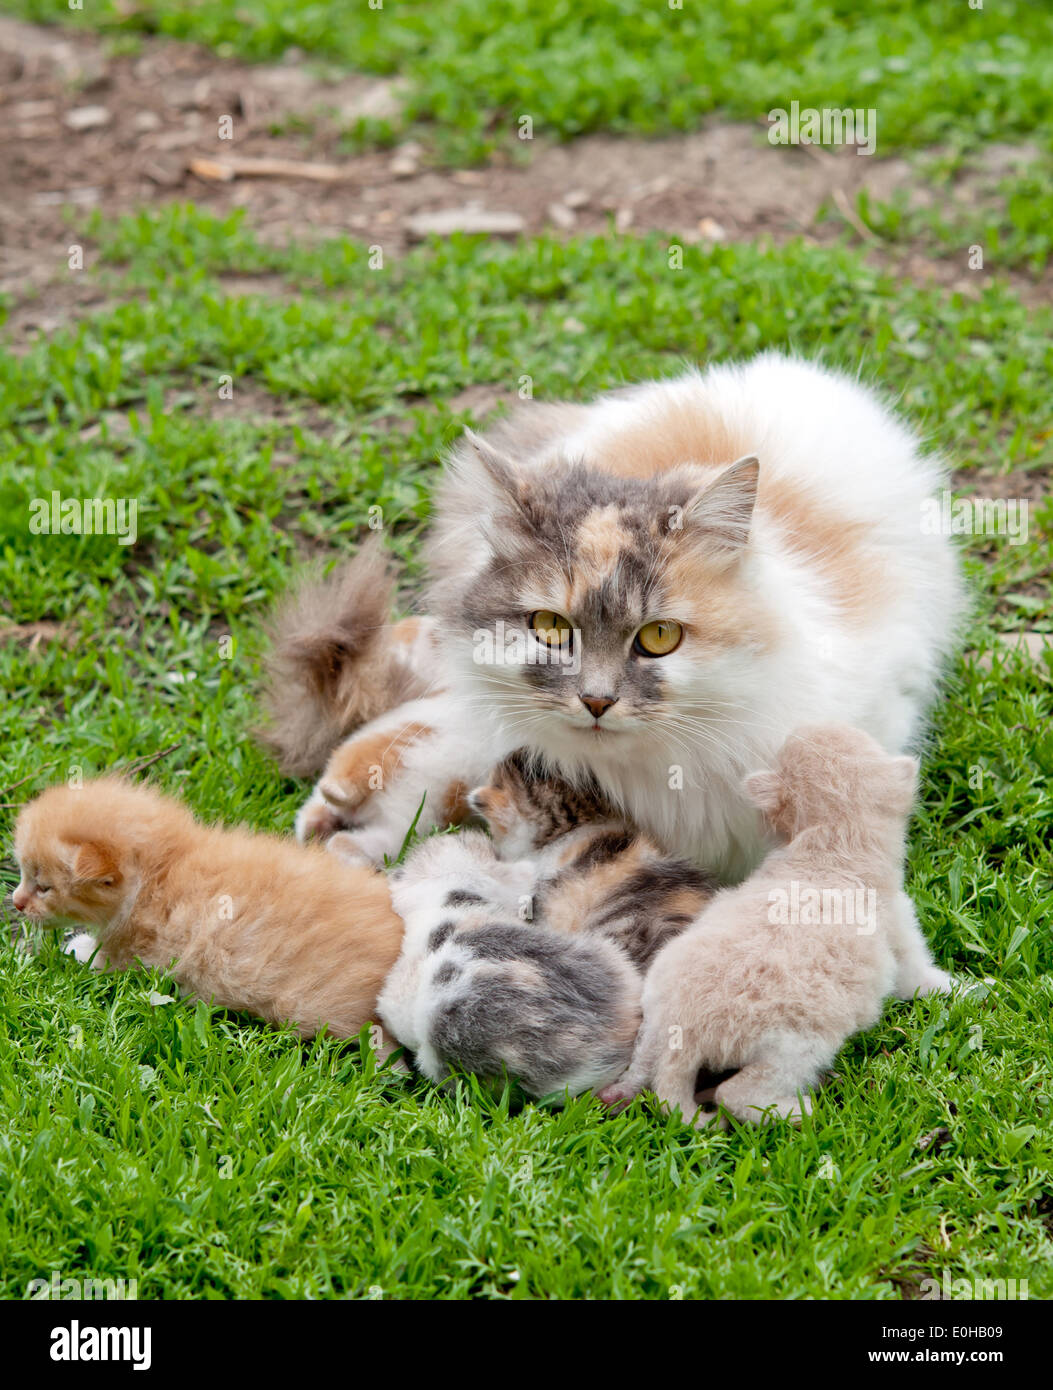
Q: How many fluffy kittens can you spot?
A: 4